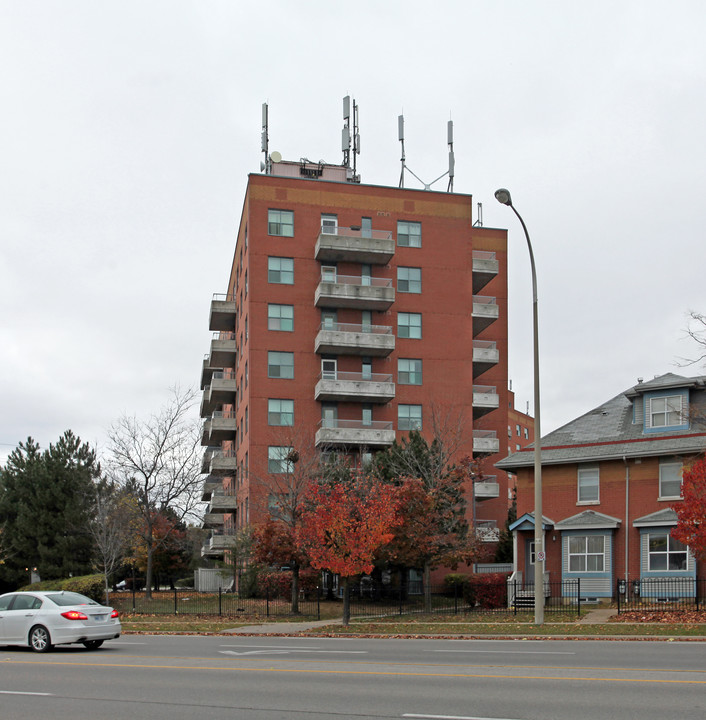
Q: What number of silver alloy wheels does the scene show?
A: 1